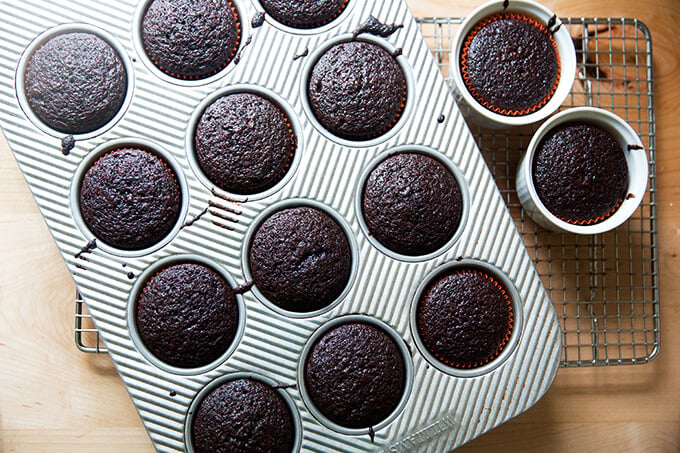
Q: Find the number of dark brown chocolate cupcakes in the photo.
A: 14